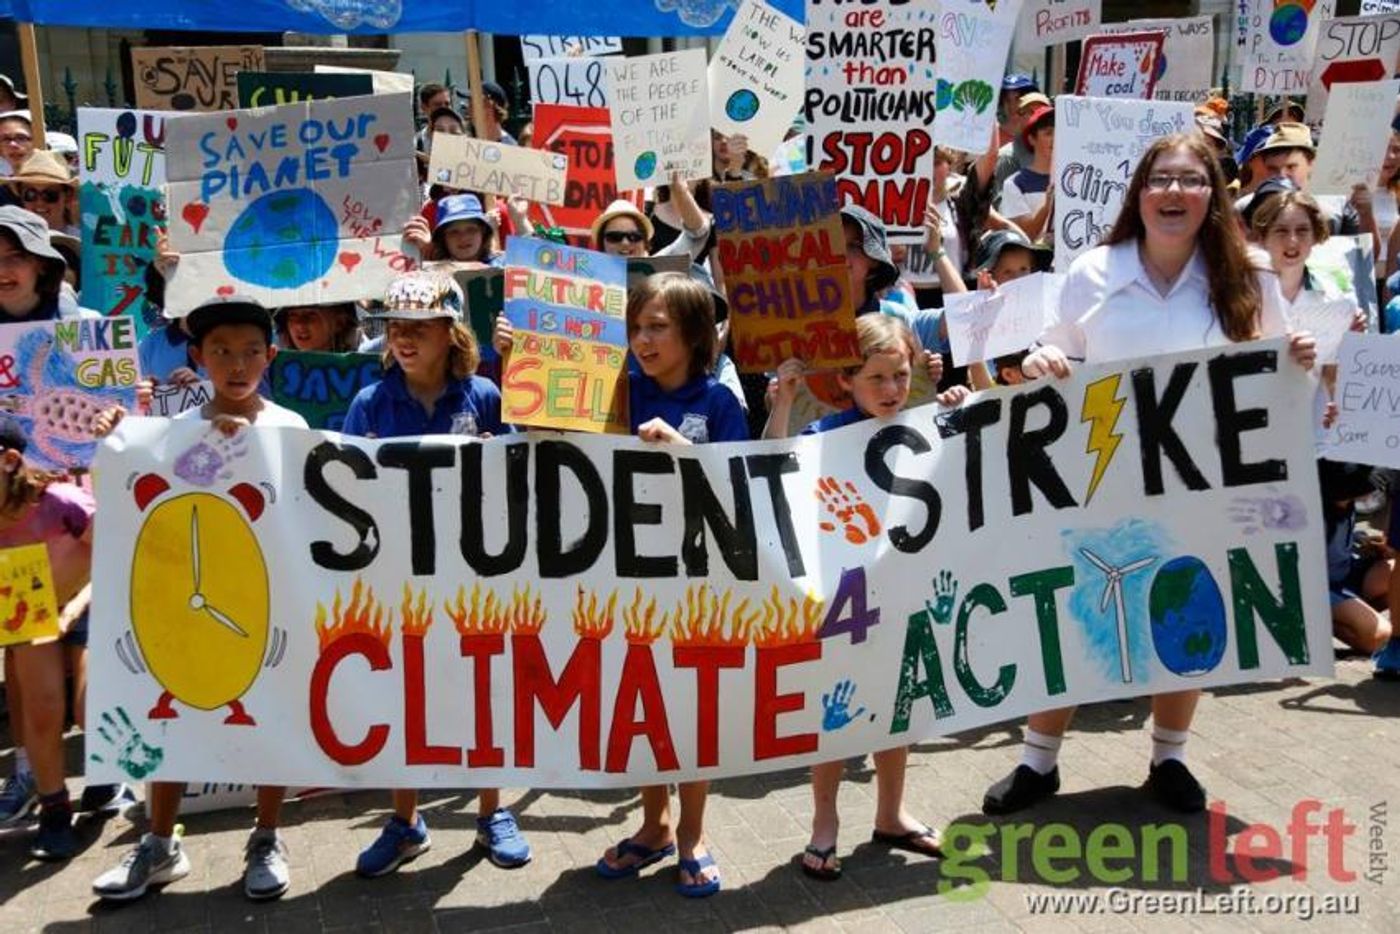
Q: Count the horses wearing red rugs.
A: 0